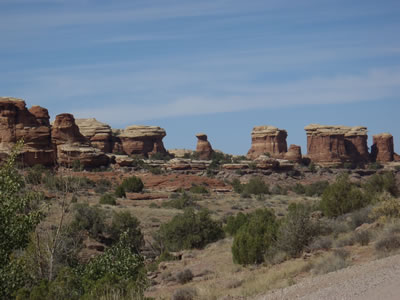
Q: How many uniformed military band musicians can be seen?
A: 0